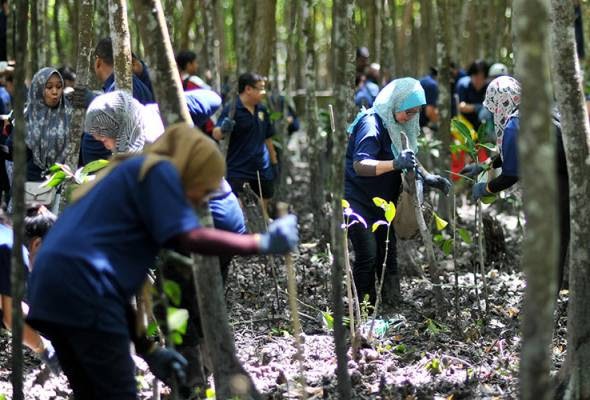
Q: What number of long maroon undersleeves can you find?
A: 1